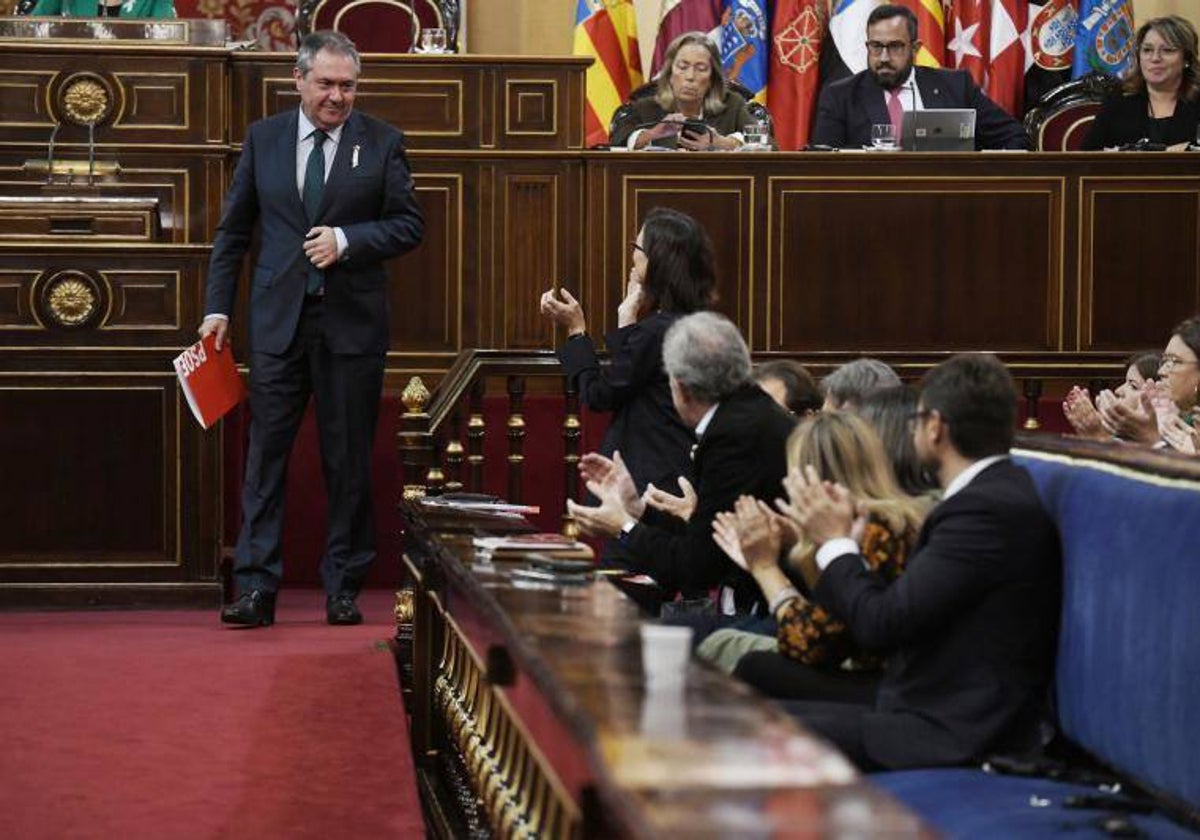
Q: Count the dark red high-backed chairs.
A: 2